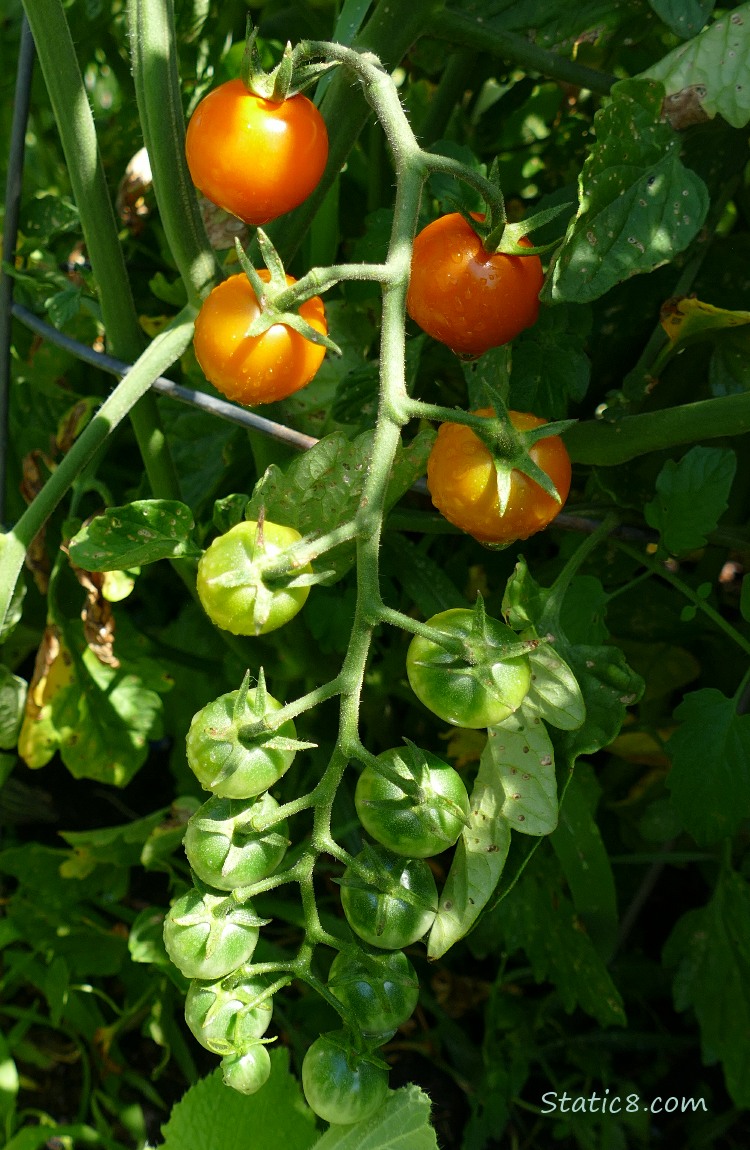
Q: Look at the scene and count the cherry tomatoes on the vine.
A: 15